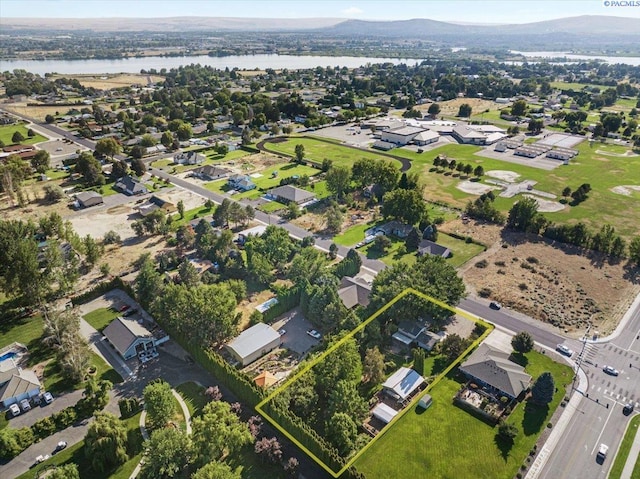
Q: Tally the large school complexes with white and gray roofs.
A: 1